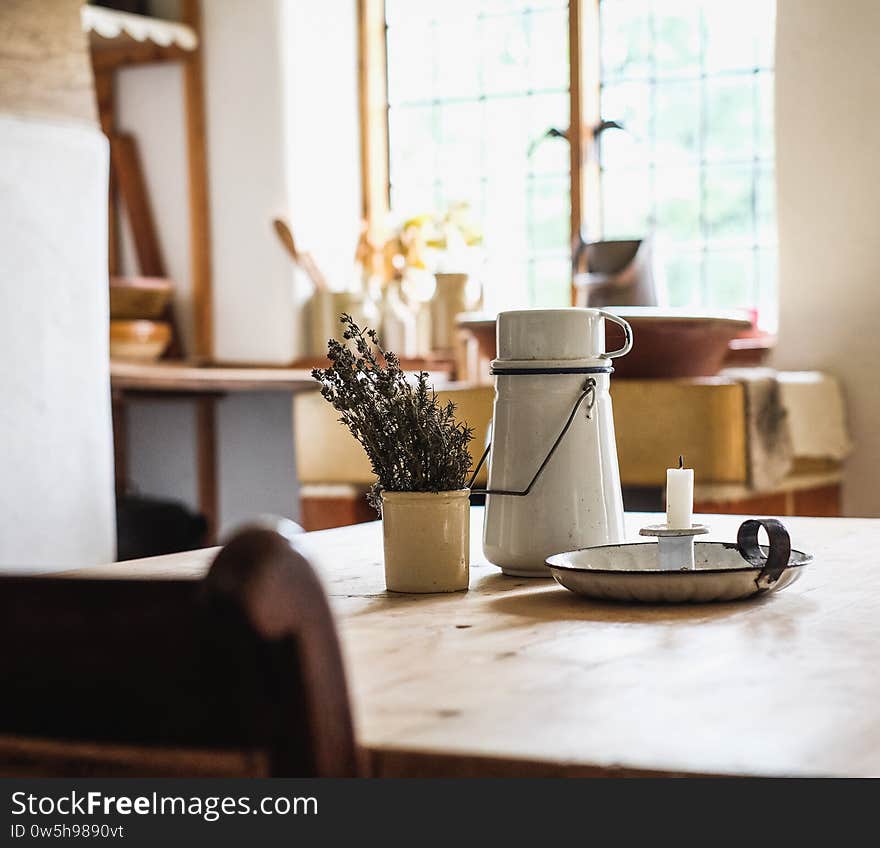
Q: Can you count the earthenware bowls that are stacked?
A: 2